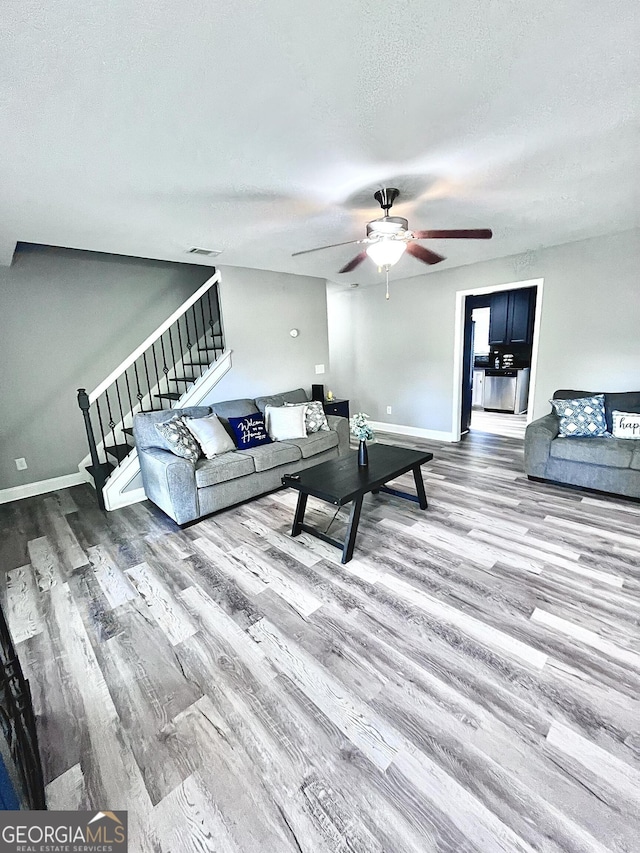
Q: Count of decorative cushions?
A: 7